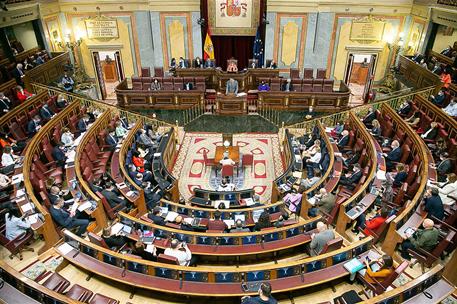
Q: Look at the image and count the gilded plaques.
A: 2